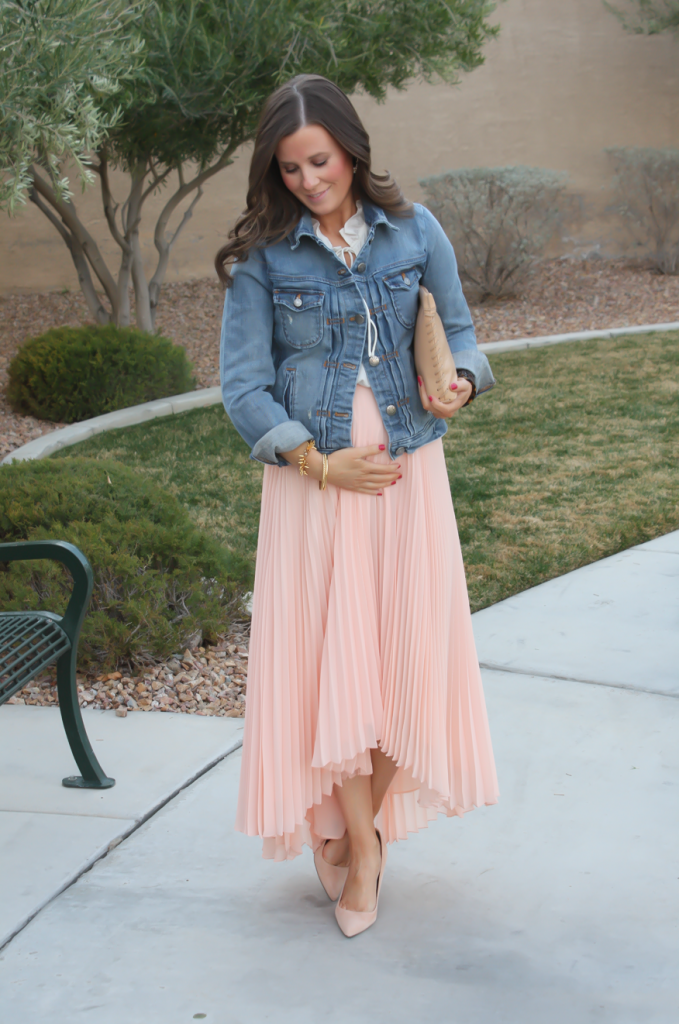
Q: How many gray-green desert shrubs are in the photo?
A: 2